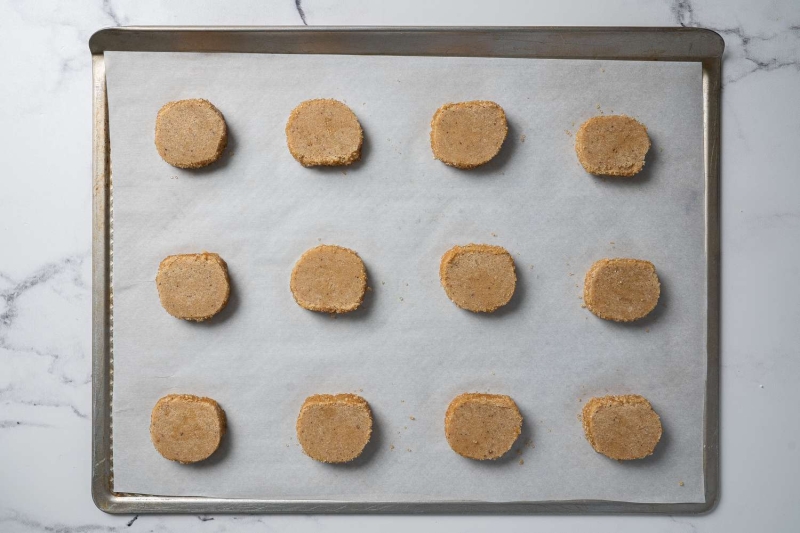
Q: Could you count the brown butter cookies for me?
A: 12